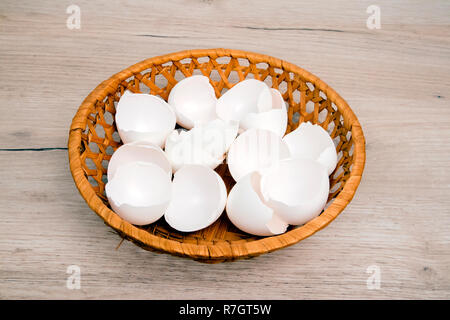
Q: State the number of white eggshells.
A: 12